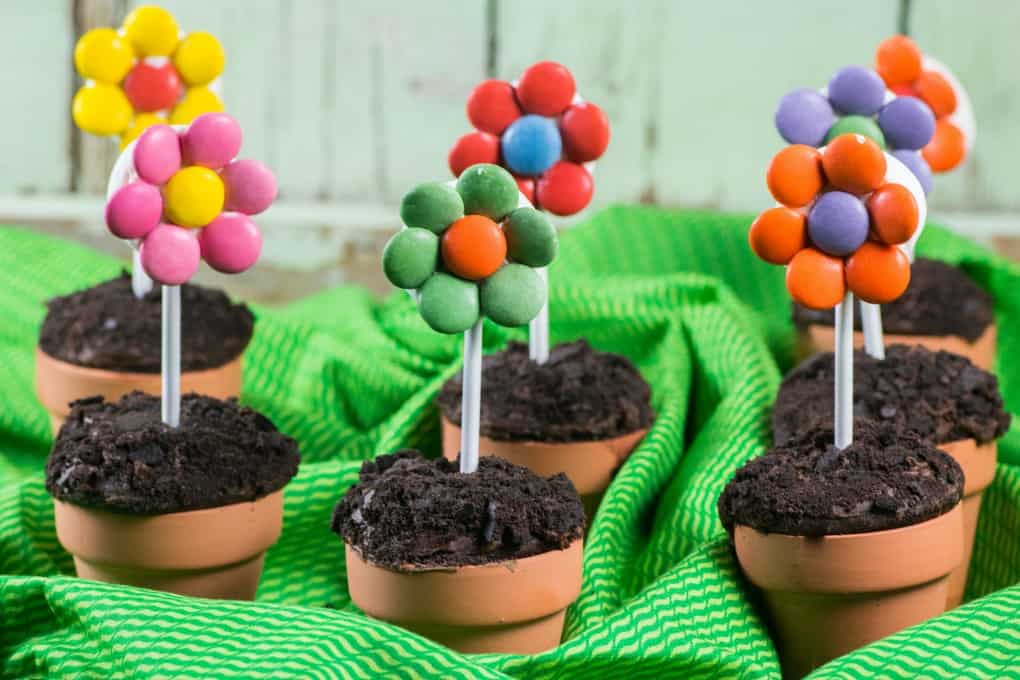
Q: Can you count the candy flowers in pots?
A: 7